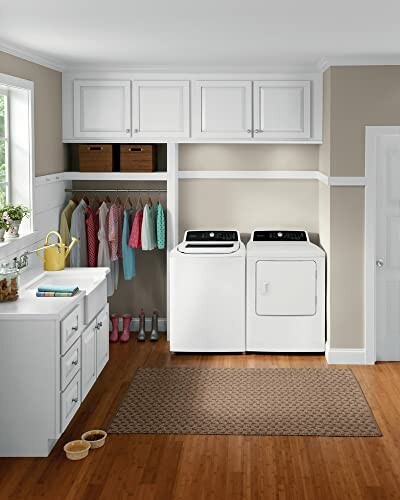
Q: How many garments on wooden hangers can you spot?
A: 9